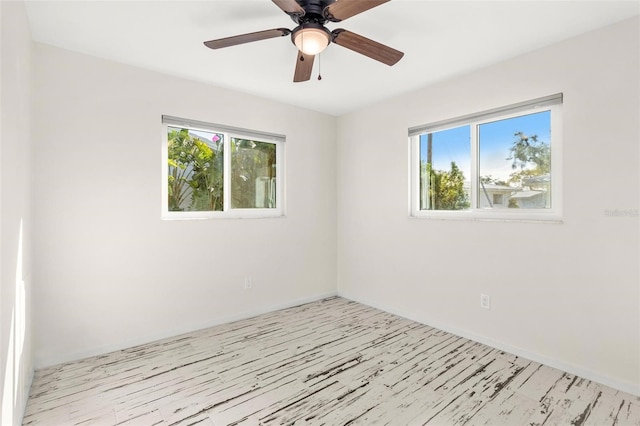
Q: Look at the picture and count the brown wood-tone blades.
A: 5